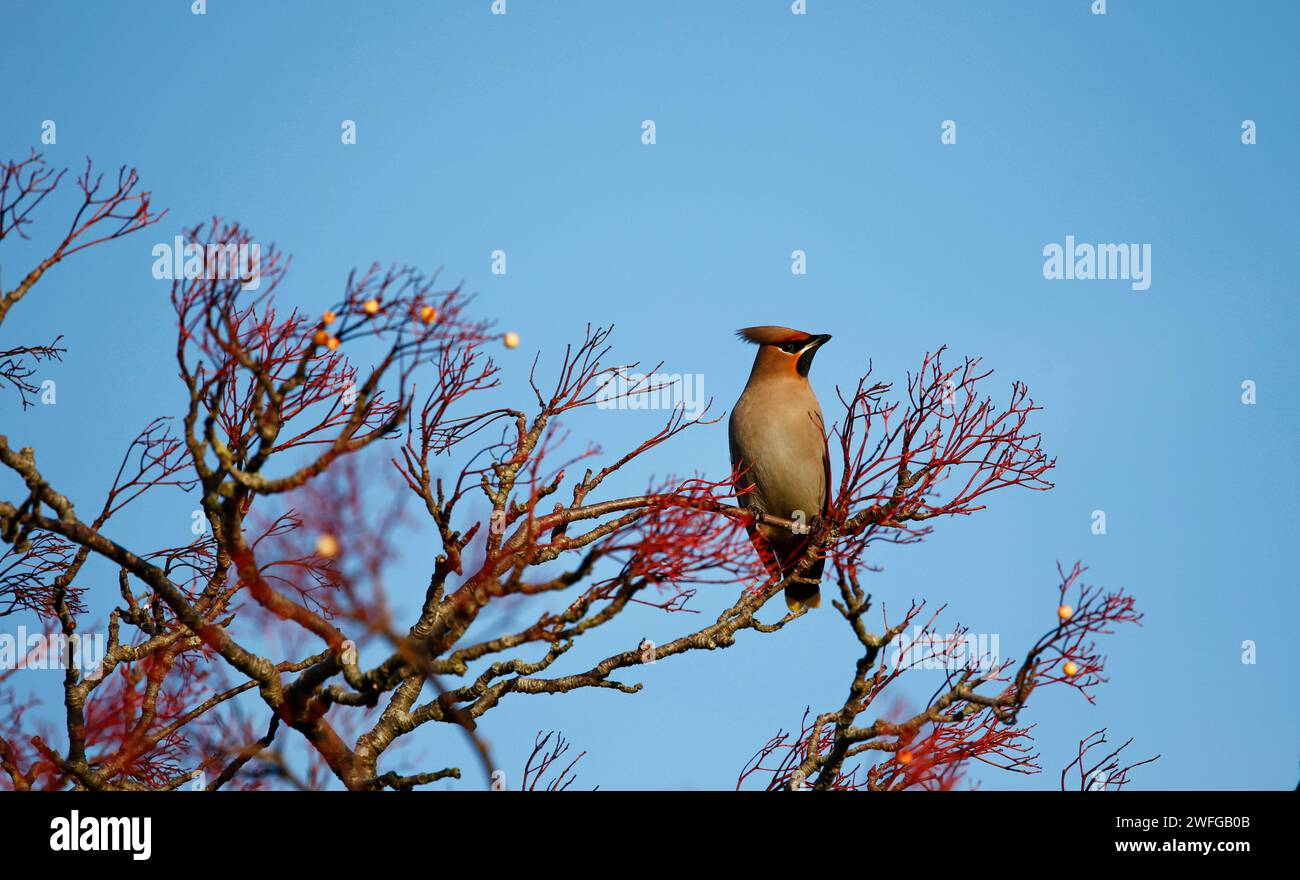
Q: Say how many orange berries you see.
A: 10